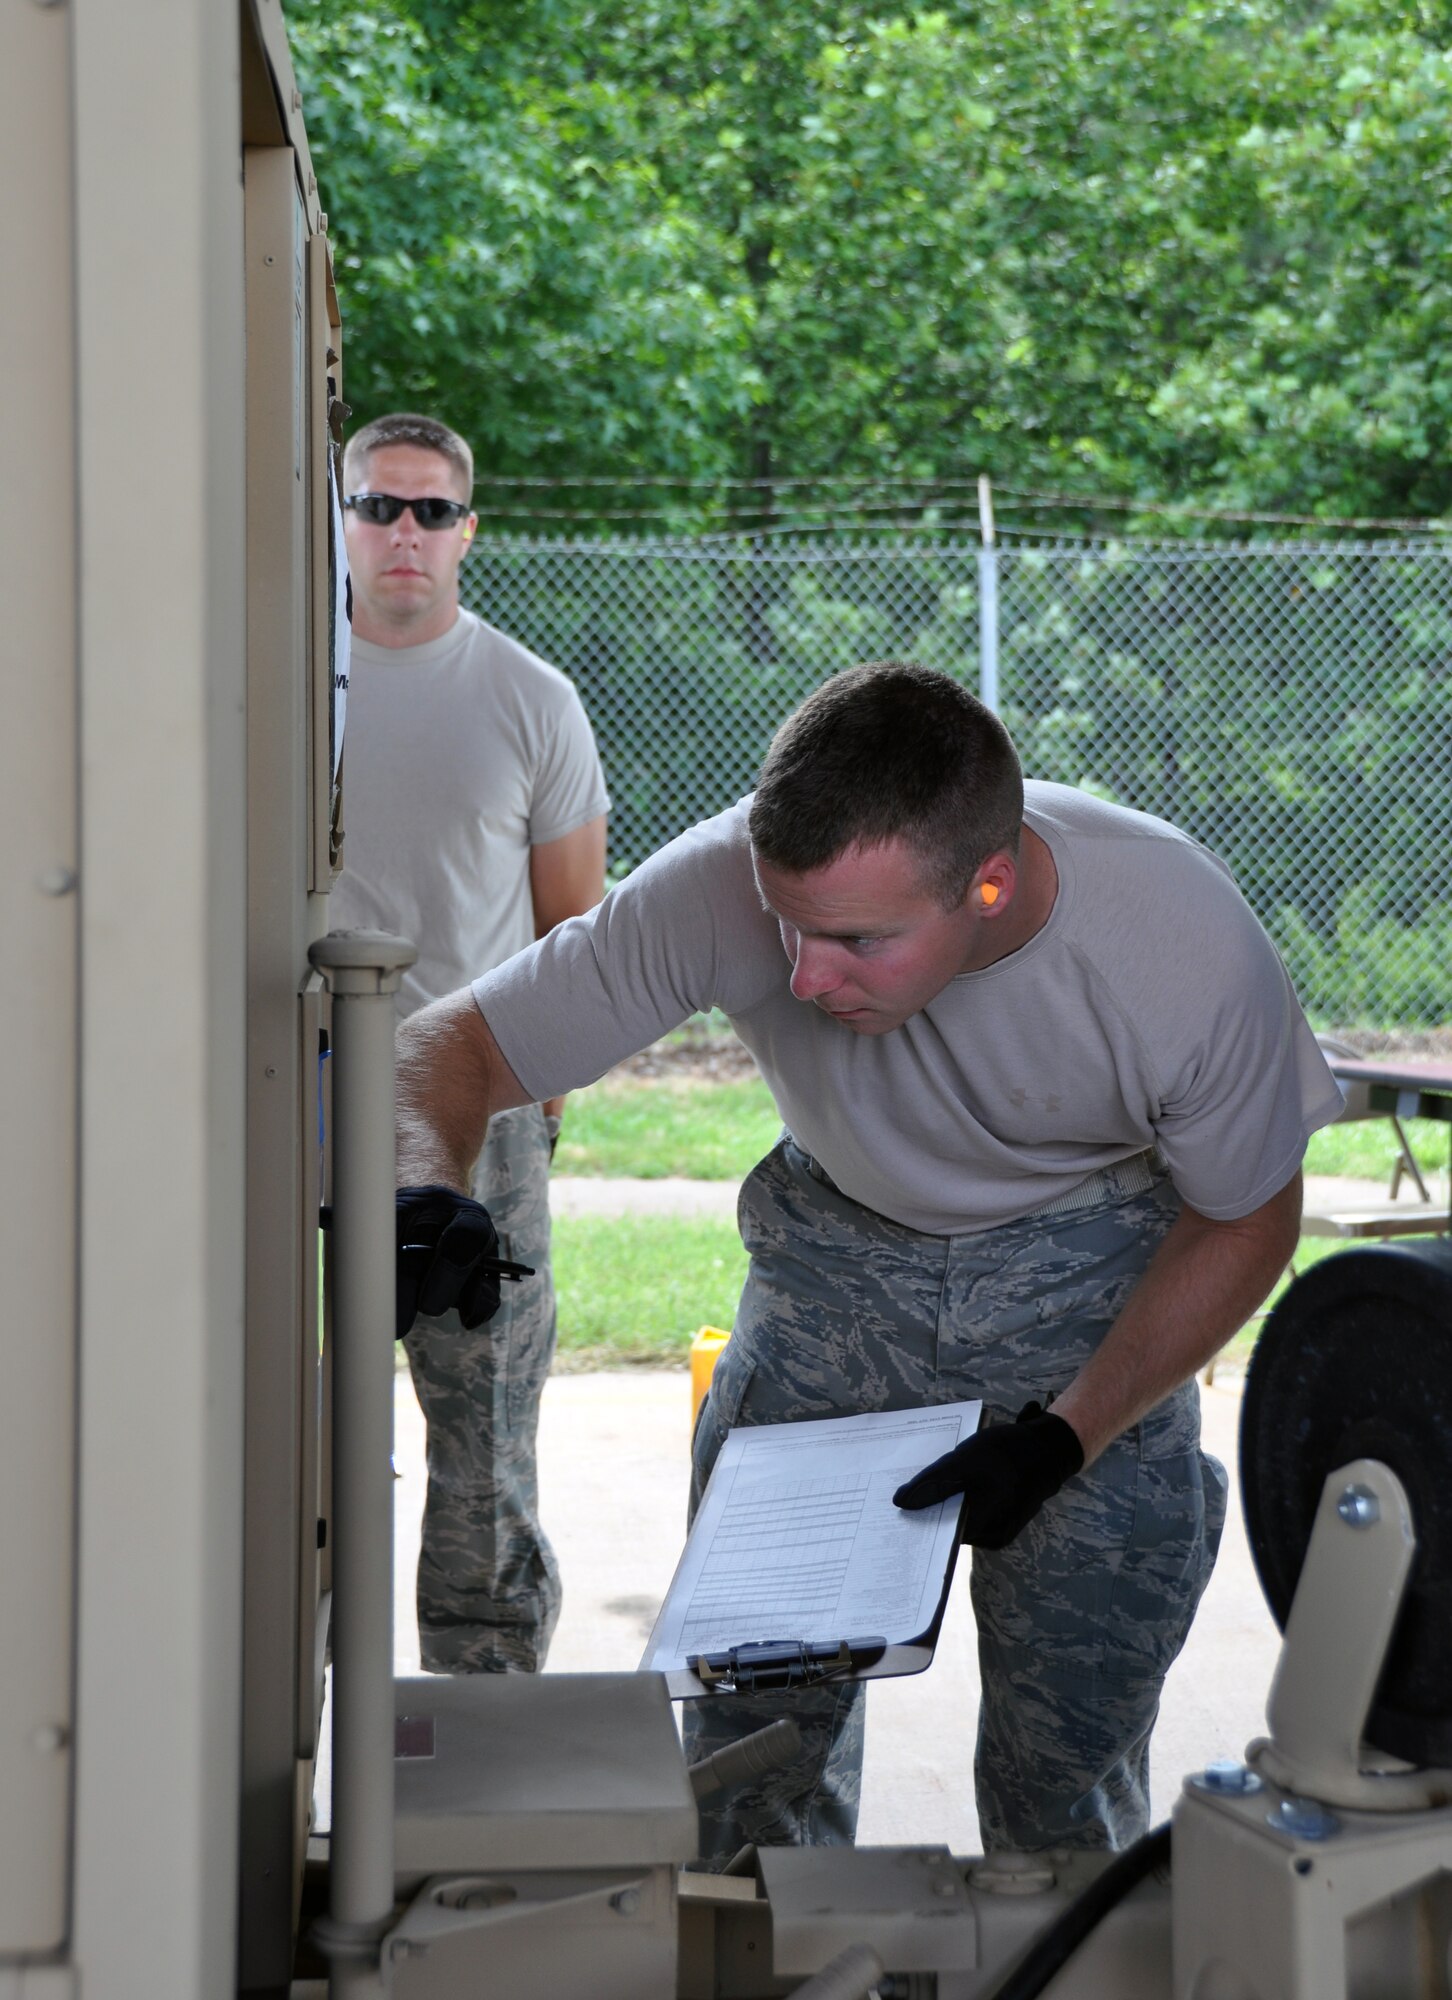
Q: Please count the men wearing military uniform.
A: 2